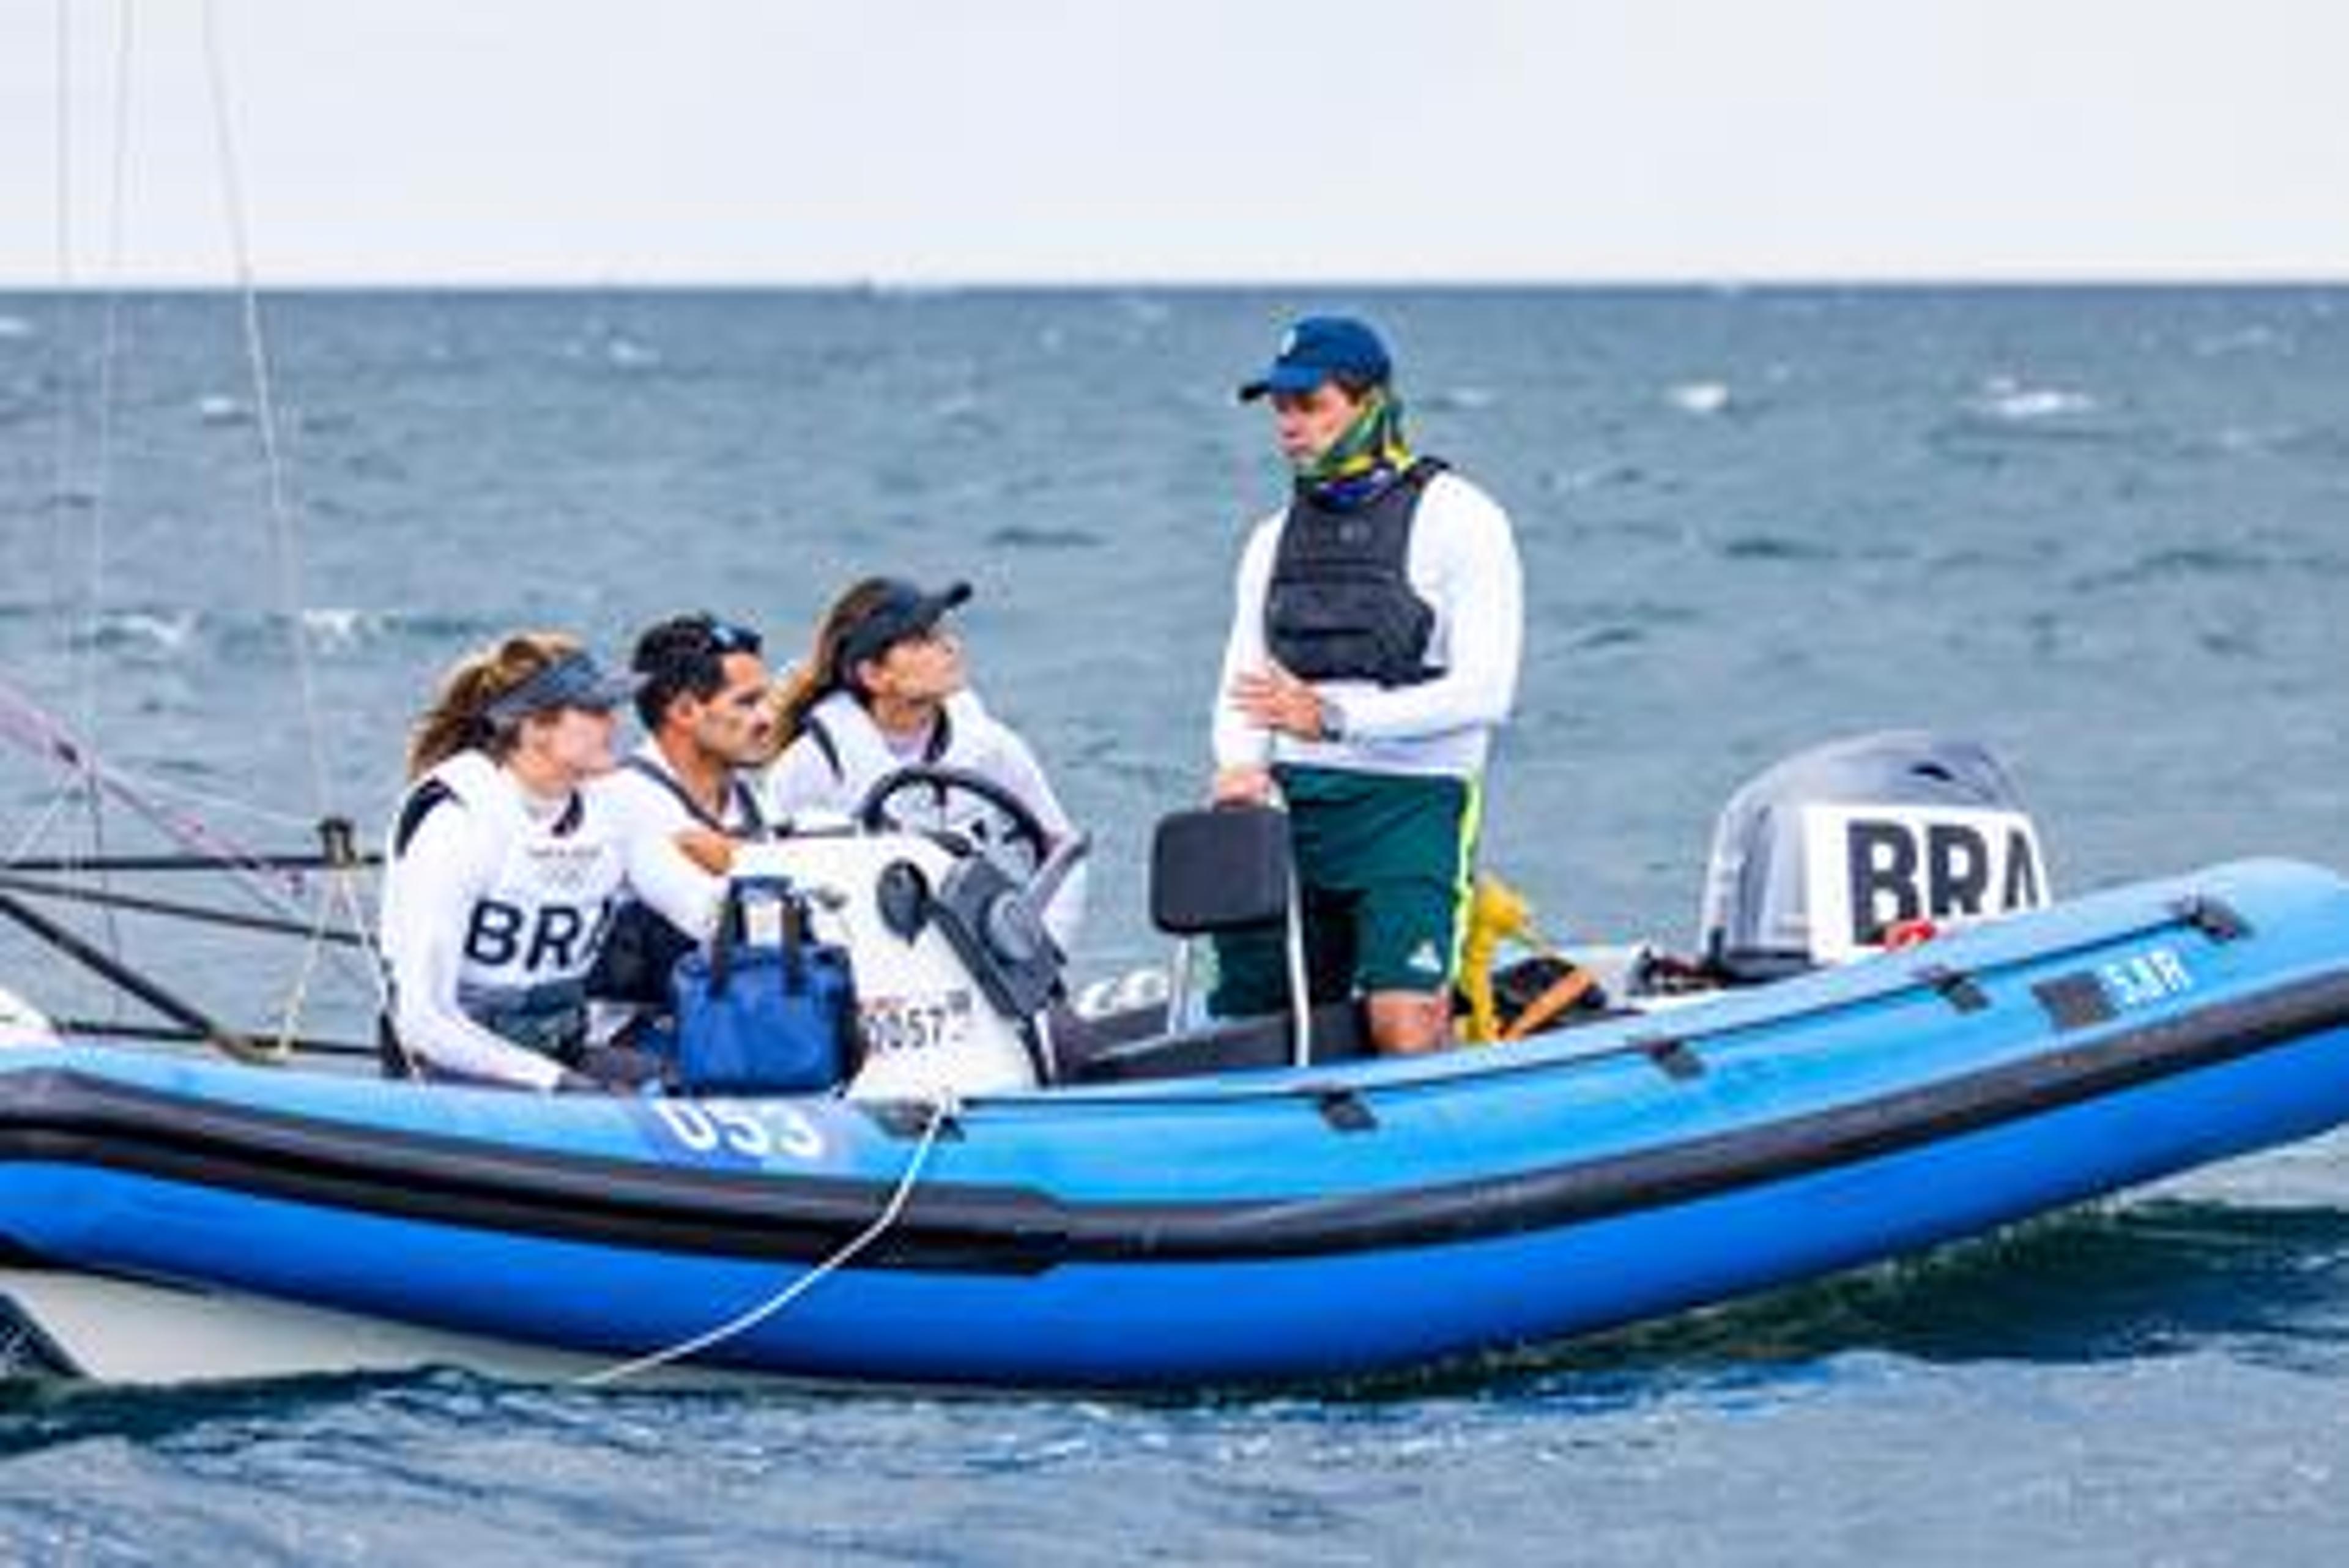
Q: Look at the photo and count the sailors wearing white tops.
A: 4